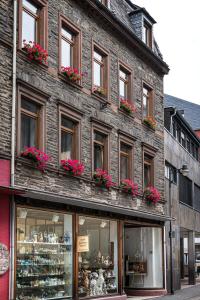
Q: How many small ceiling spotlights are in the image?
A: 4